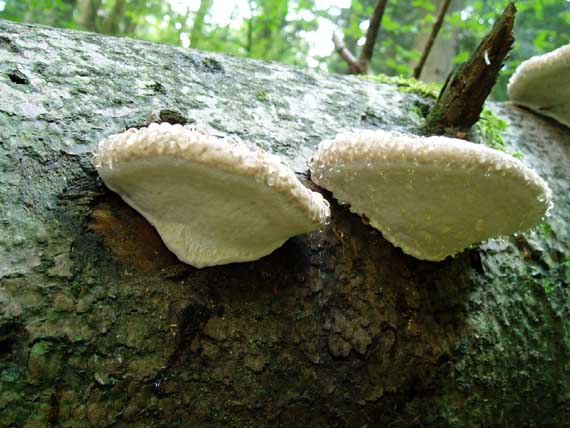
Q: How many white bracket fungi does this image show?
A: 3